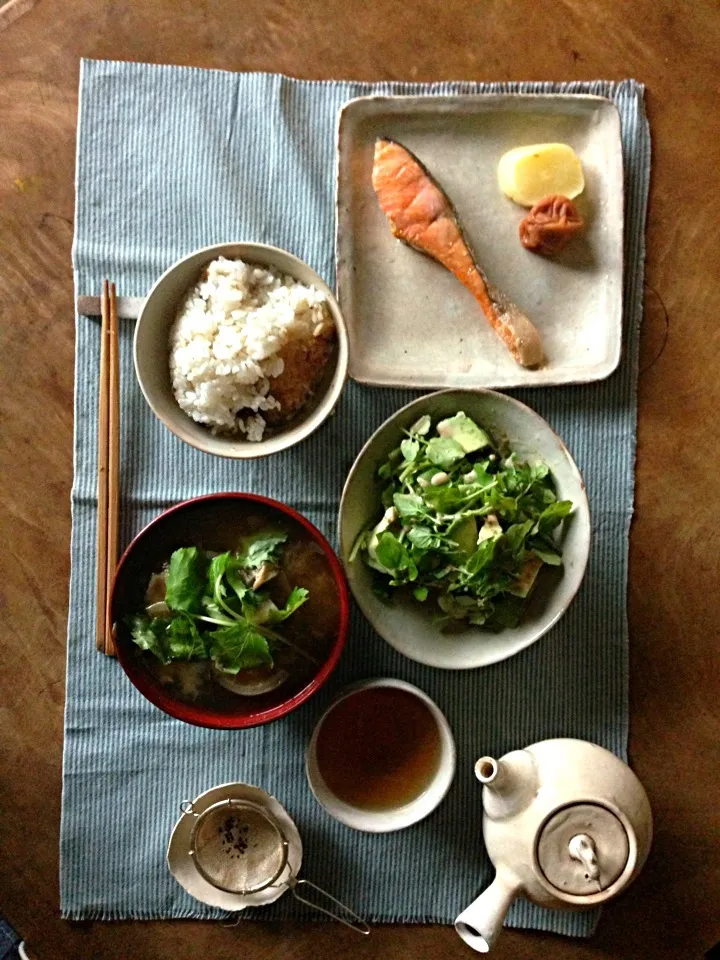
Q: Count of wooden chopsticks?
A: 2